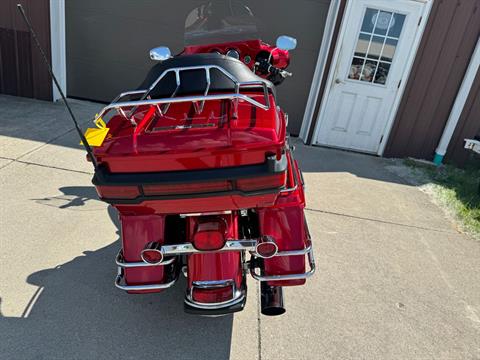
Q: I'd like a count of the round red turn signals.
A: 2